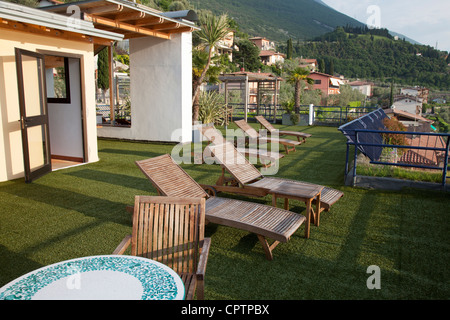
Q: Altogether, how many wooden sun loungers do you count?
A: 5